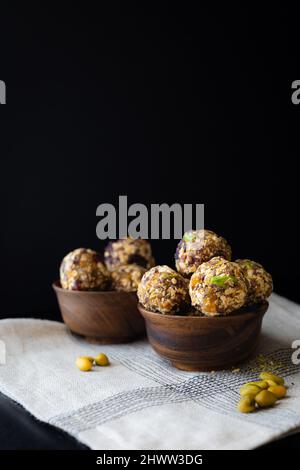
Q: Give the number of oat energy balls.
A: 7